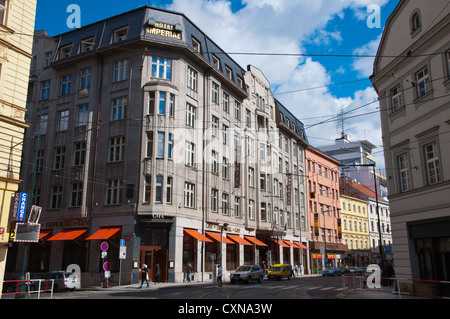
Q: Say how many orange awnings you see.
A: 10